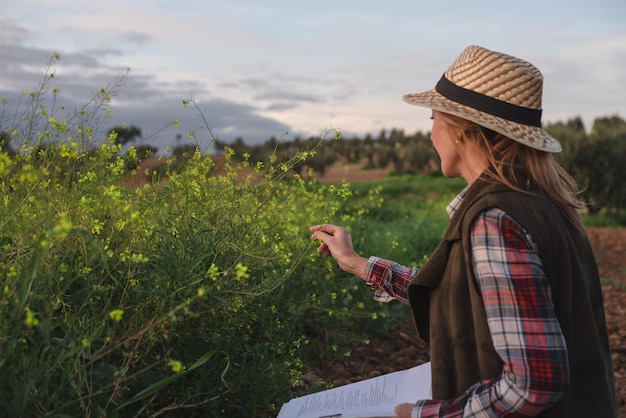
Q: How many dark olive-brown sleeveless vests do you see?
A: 1